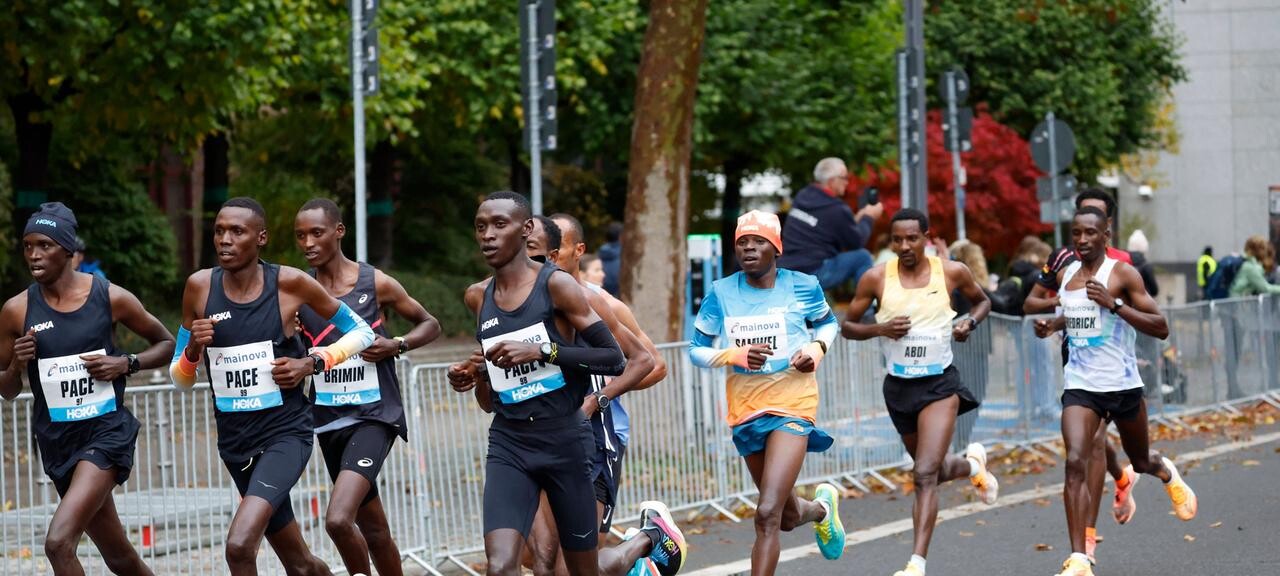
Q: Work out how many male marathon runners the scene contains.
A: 10